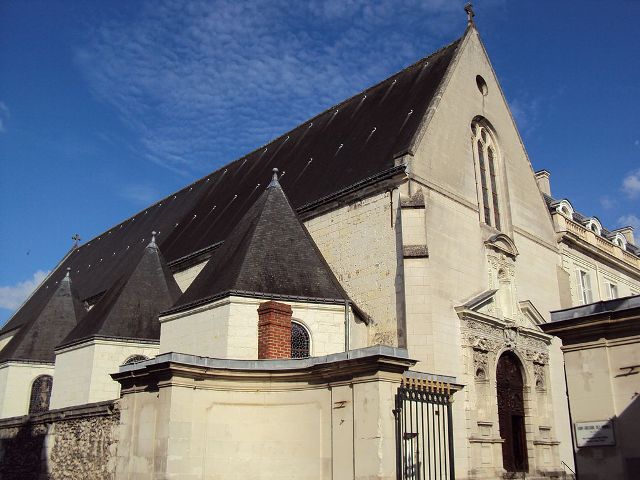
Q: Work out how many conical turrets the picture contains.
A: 3